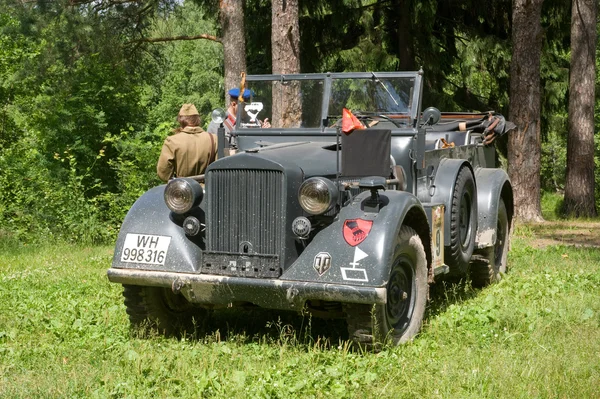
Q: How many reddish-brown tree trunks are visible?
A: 4